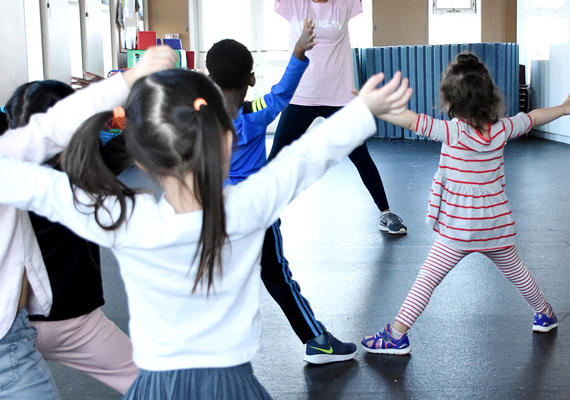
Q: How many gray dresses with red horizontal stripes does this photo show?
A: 1